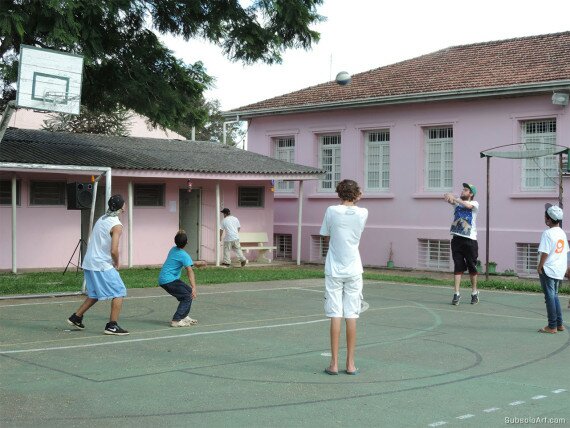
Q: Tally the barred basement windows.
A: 4